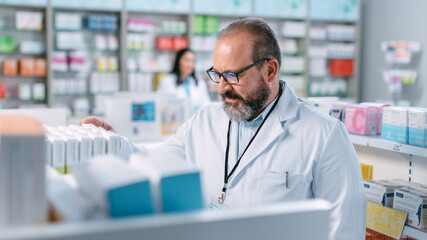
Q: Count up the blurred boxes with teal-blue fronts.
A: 2